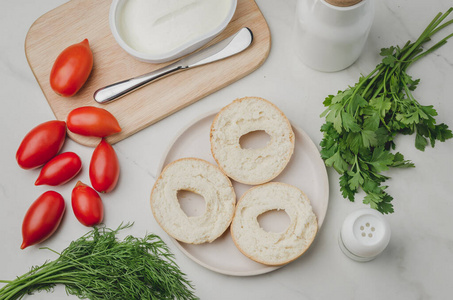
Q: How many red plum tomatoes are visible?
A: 7